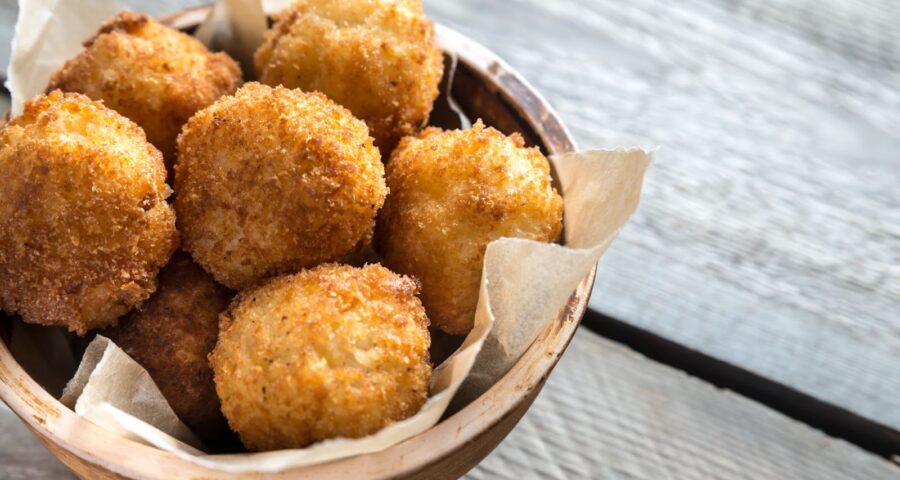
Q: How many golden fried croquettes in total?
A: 7